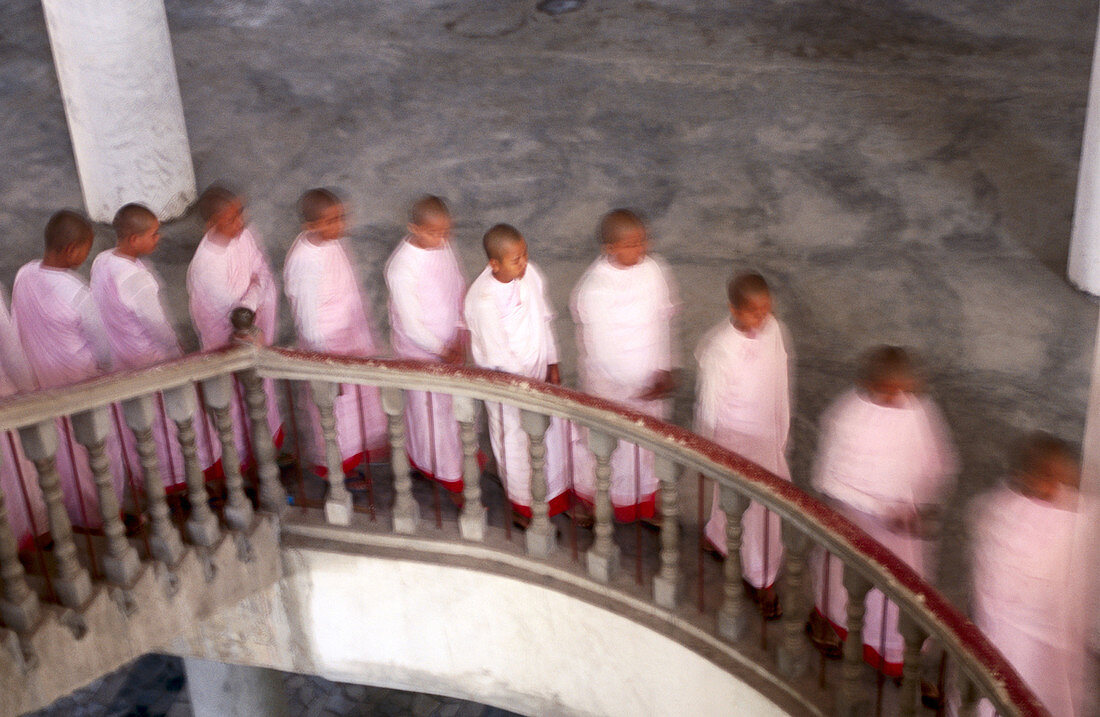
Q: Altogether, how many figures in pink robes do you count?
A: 11